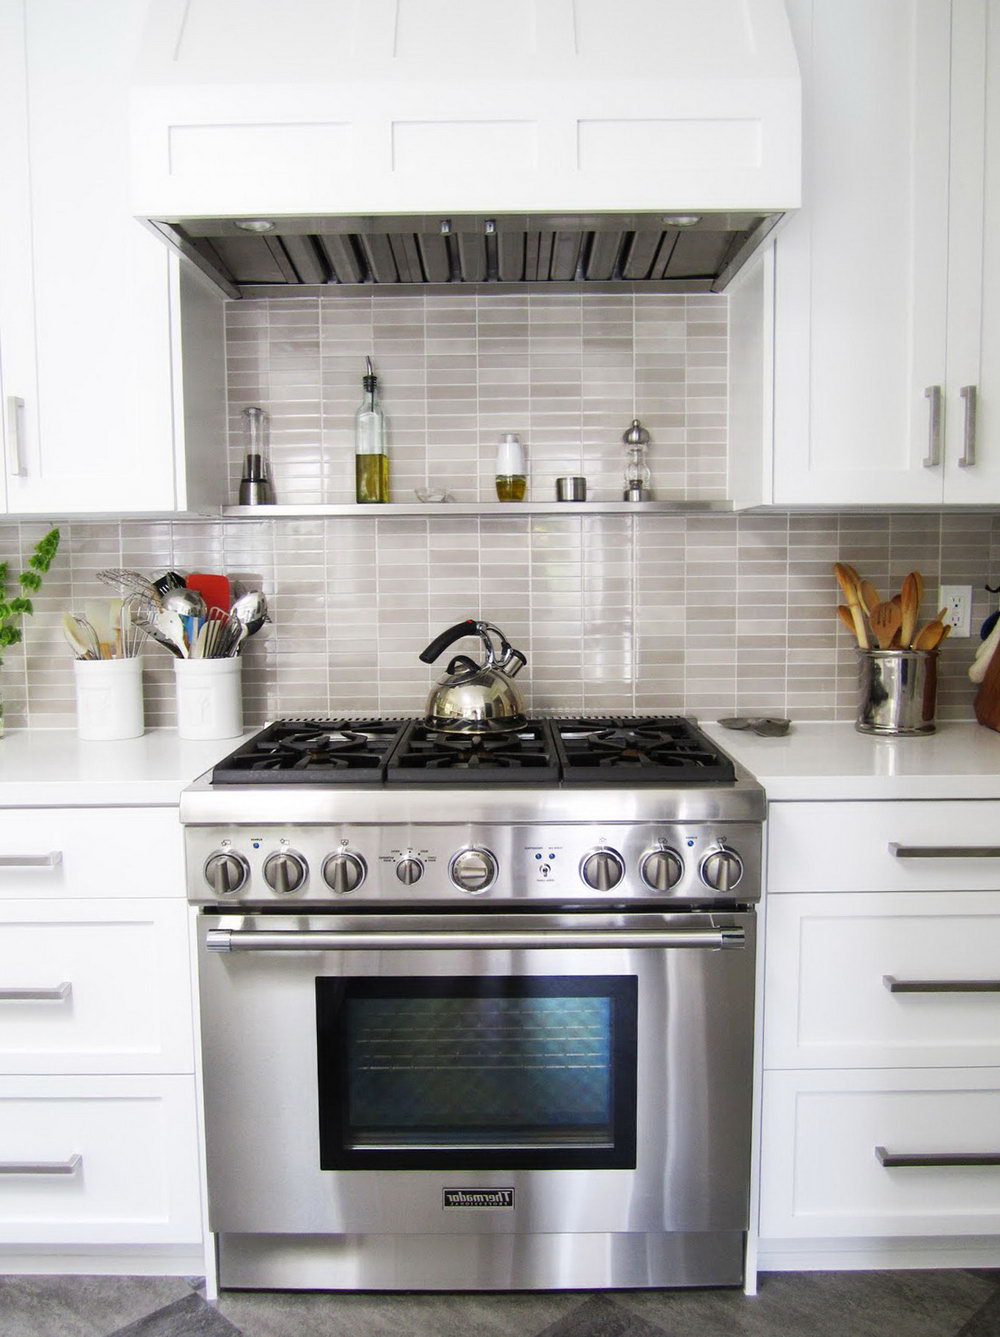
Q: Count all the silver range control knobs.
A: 8